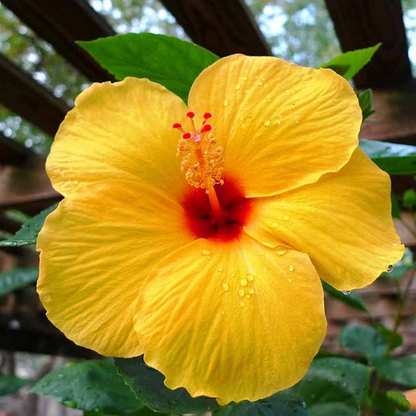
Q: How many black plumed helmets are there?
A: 0